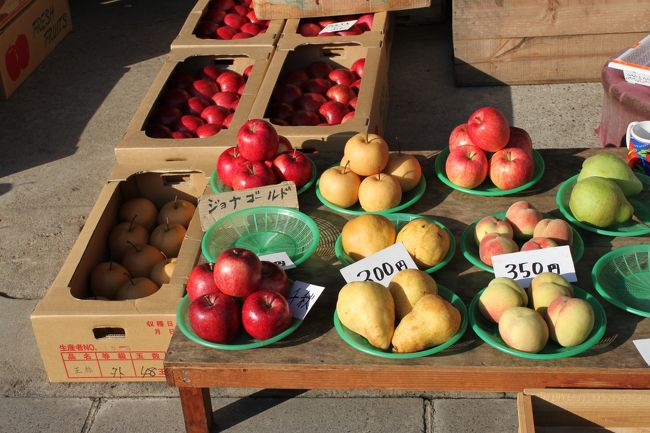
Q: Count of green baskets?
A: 11